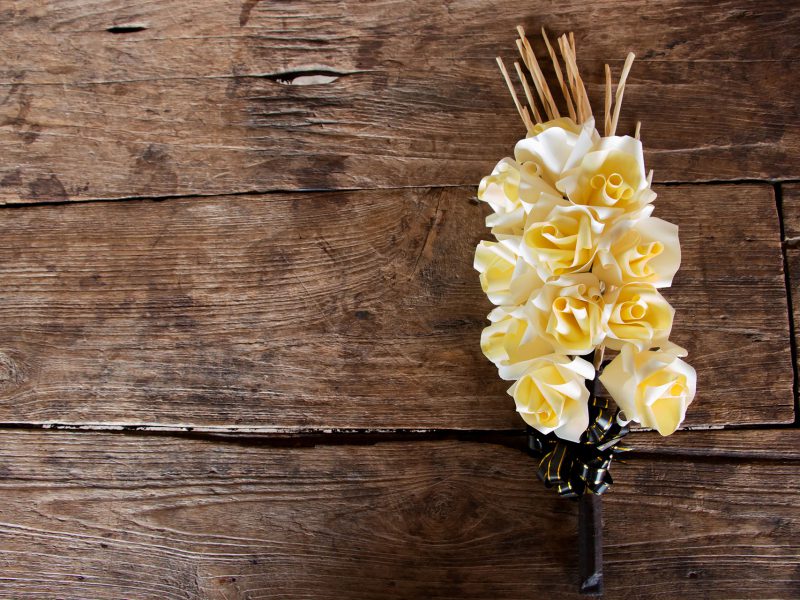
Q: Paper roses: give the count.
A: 11